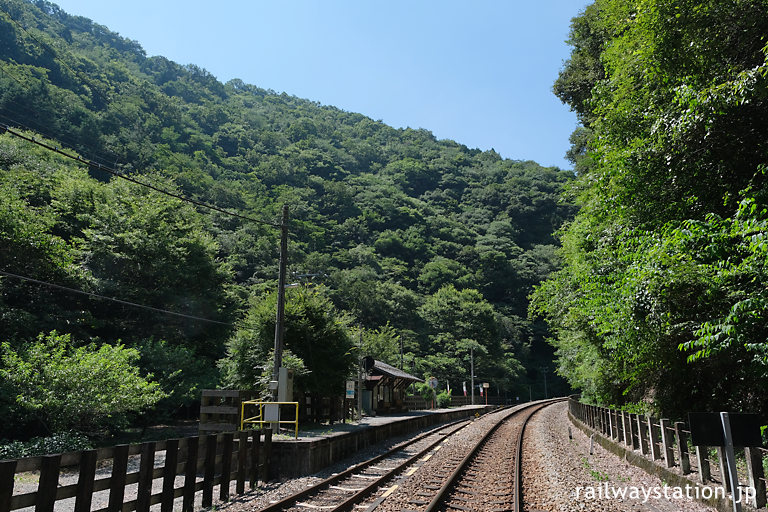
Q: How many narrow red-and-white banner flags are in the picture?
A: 3